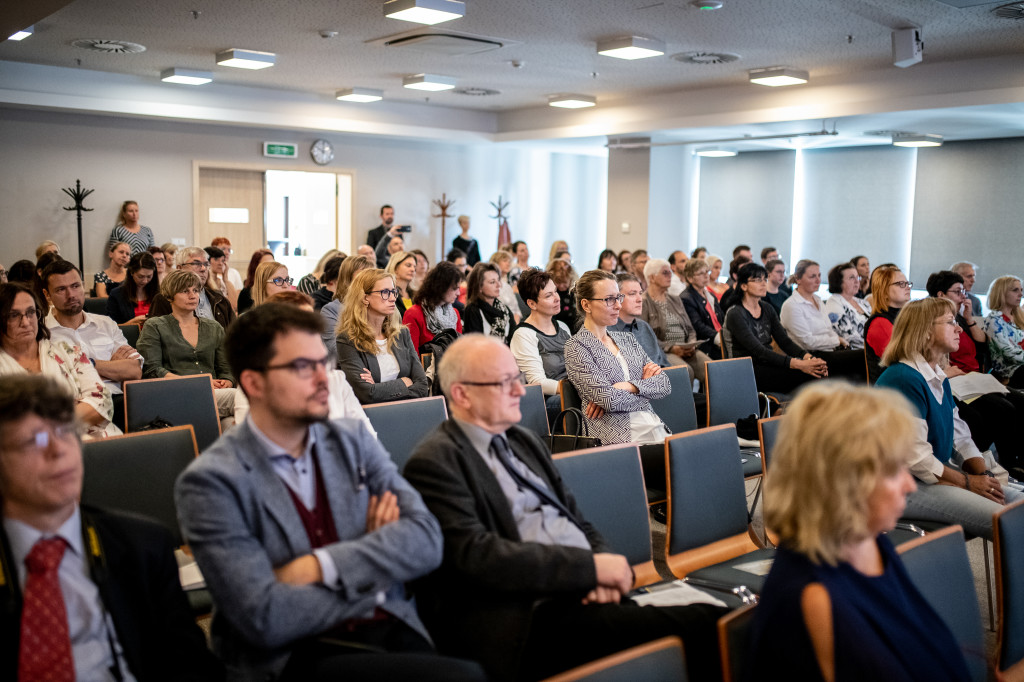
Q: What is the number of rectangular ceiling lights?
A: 11